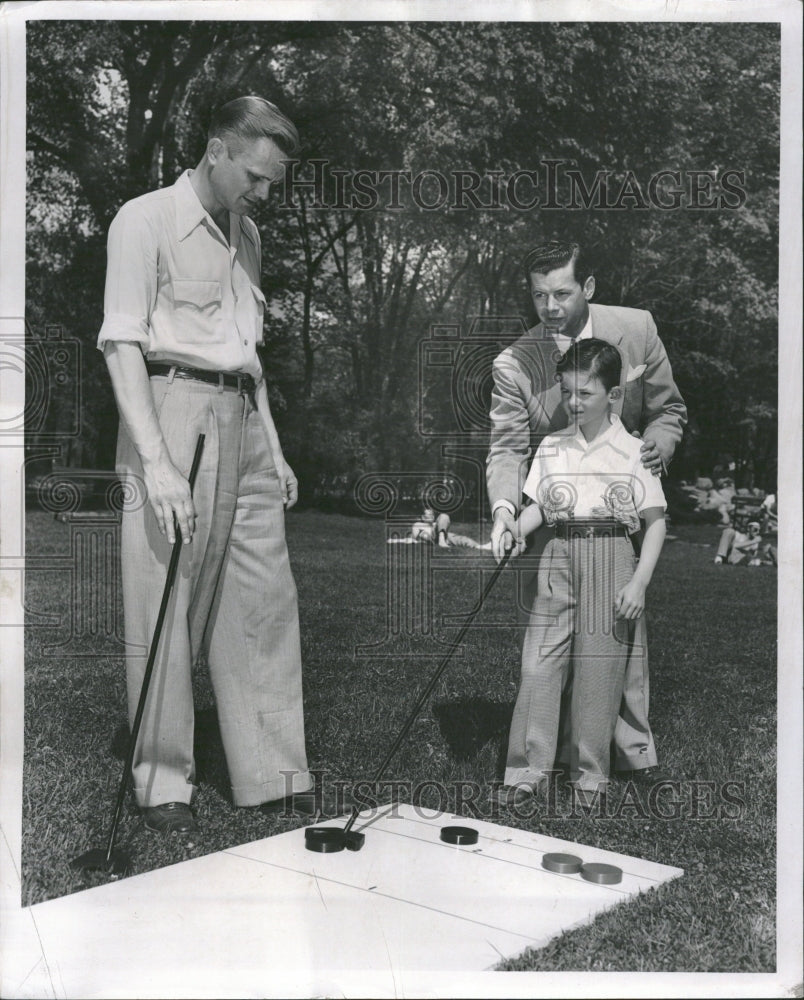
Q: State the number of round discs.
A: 4